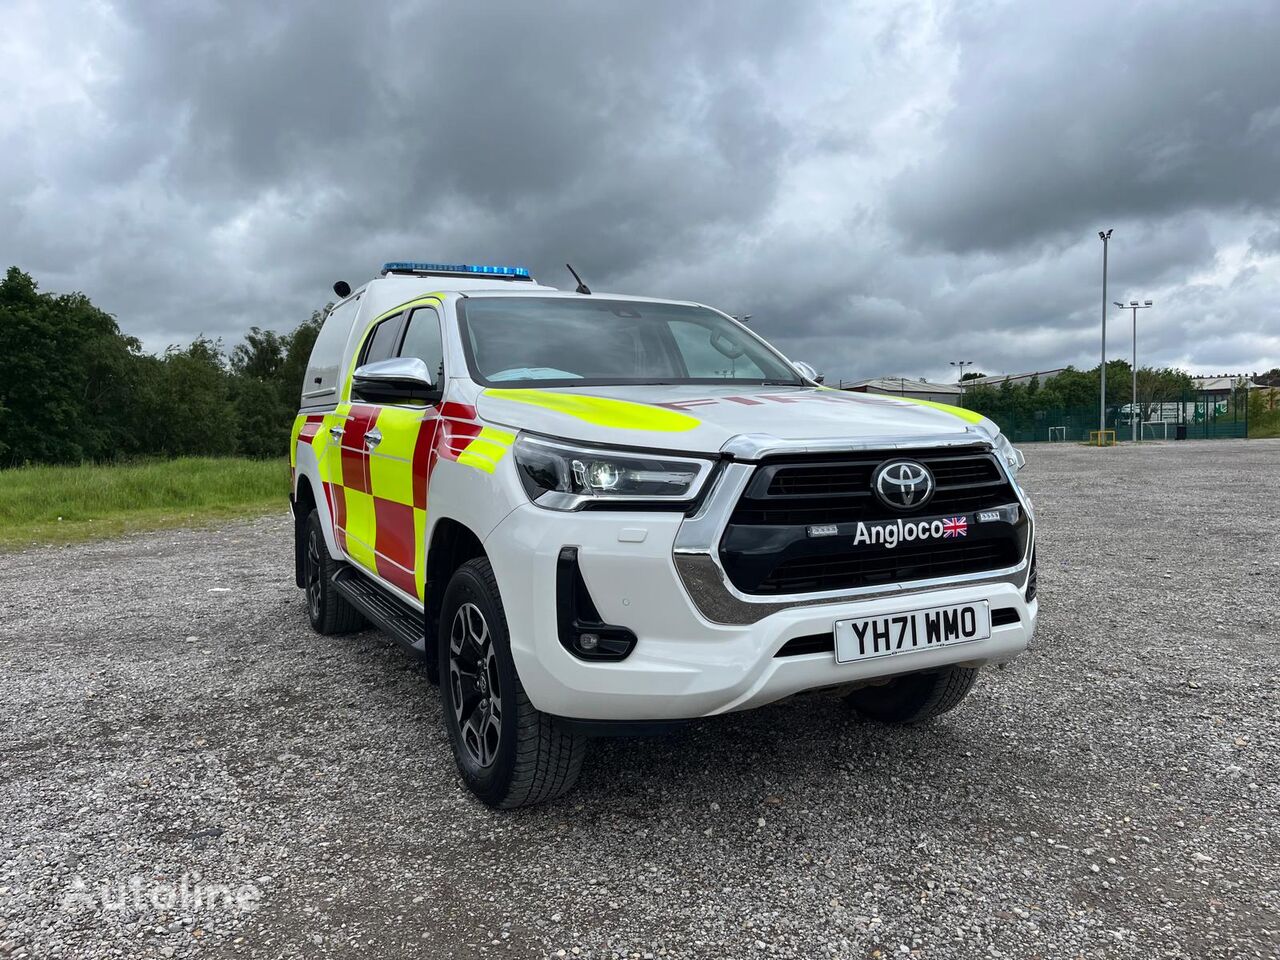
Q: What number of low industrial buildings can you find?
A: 3